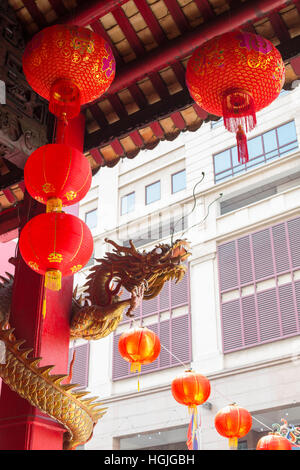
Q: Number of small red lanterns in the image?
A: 4